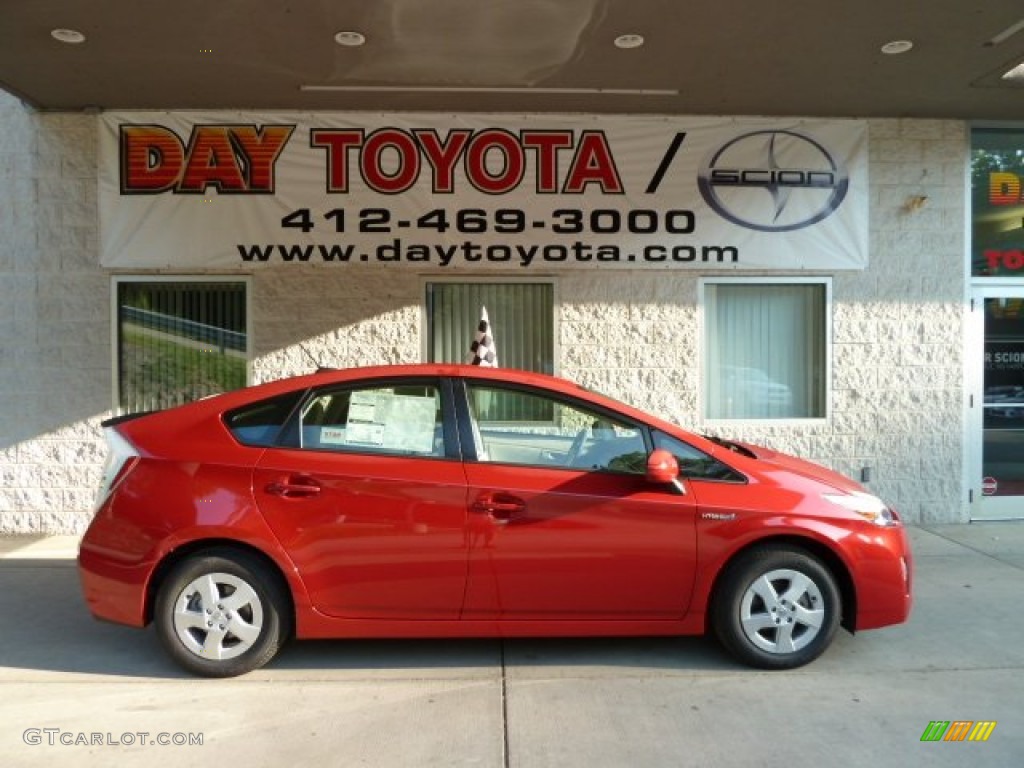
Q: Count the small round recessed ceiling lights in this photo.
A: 4